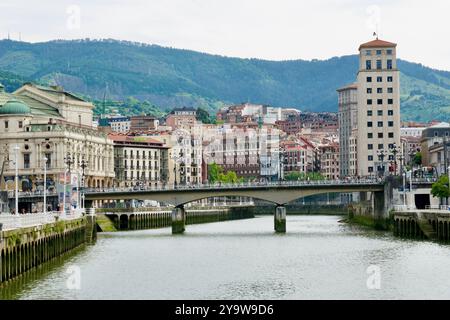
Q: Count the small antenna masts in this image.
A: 2